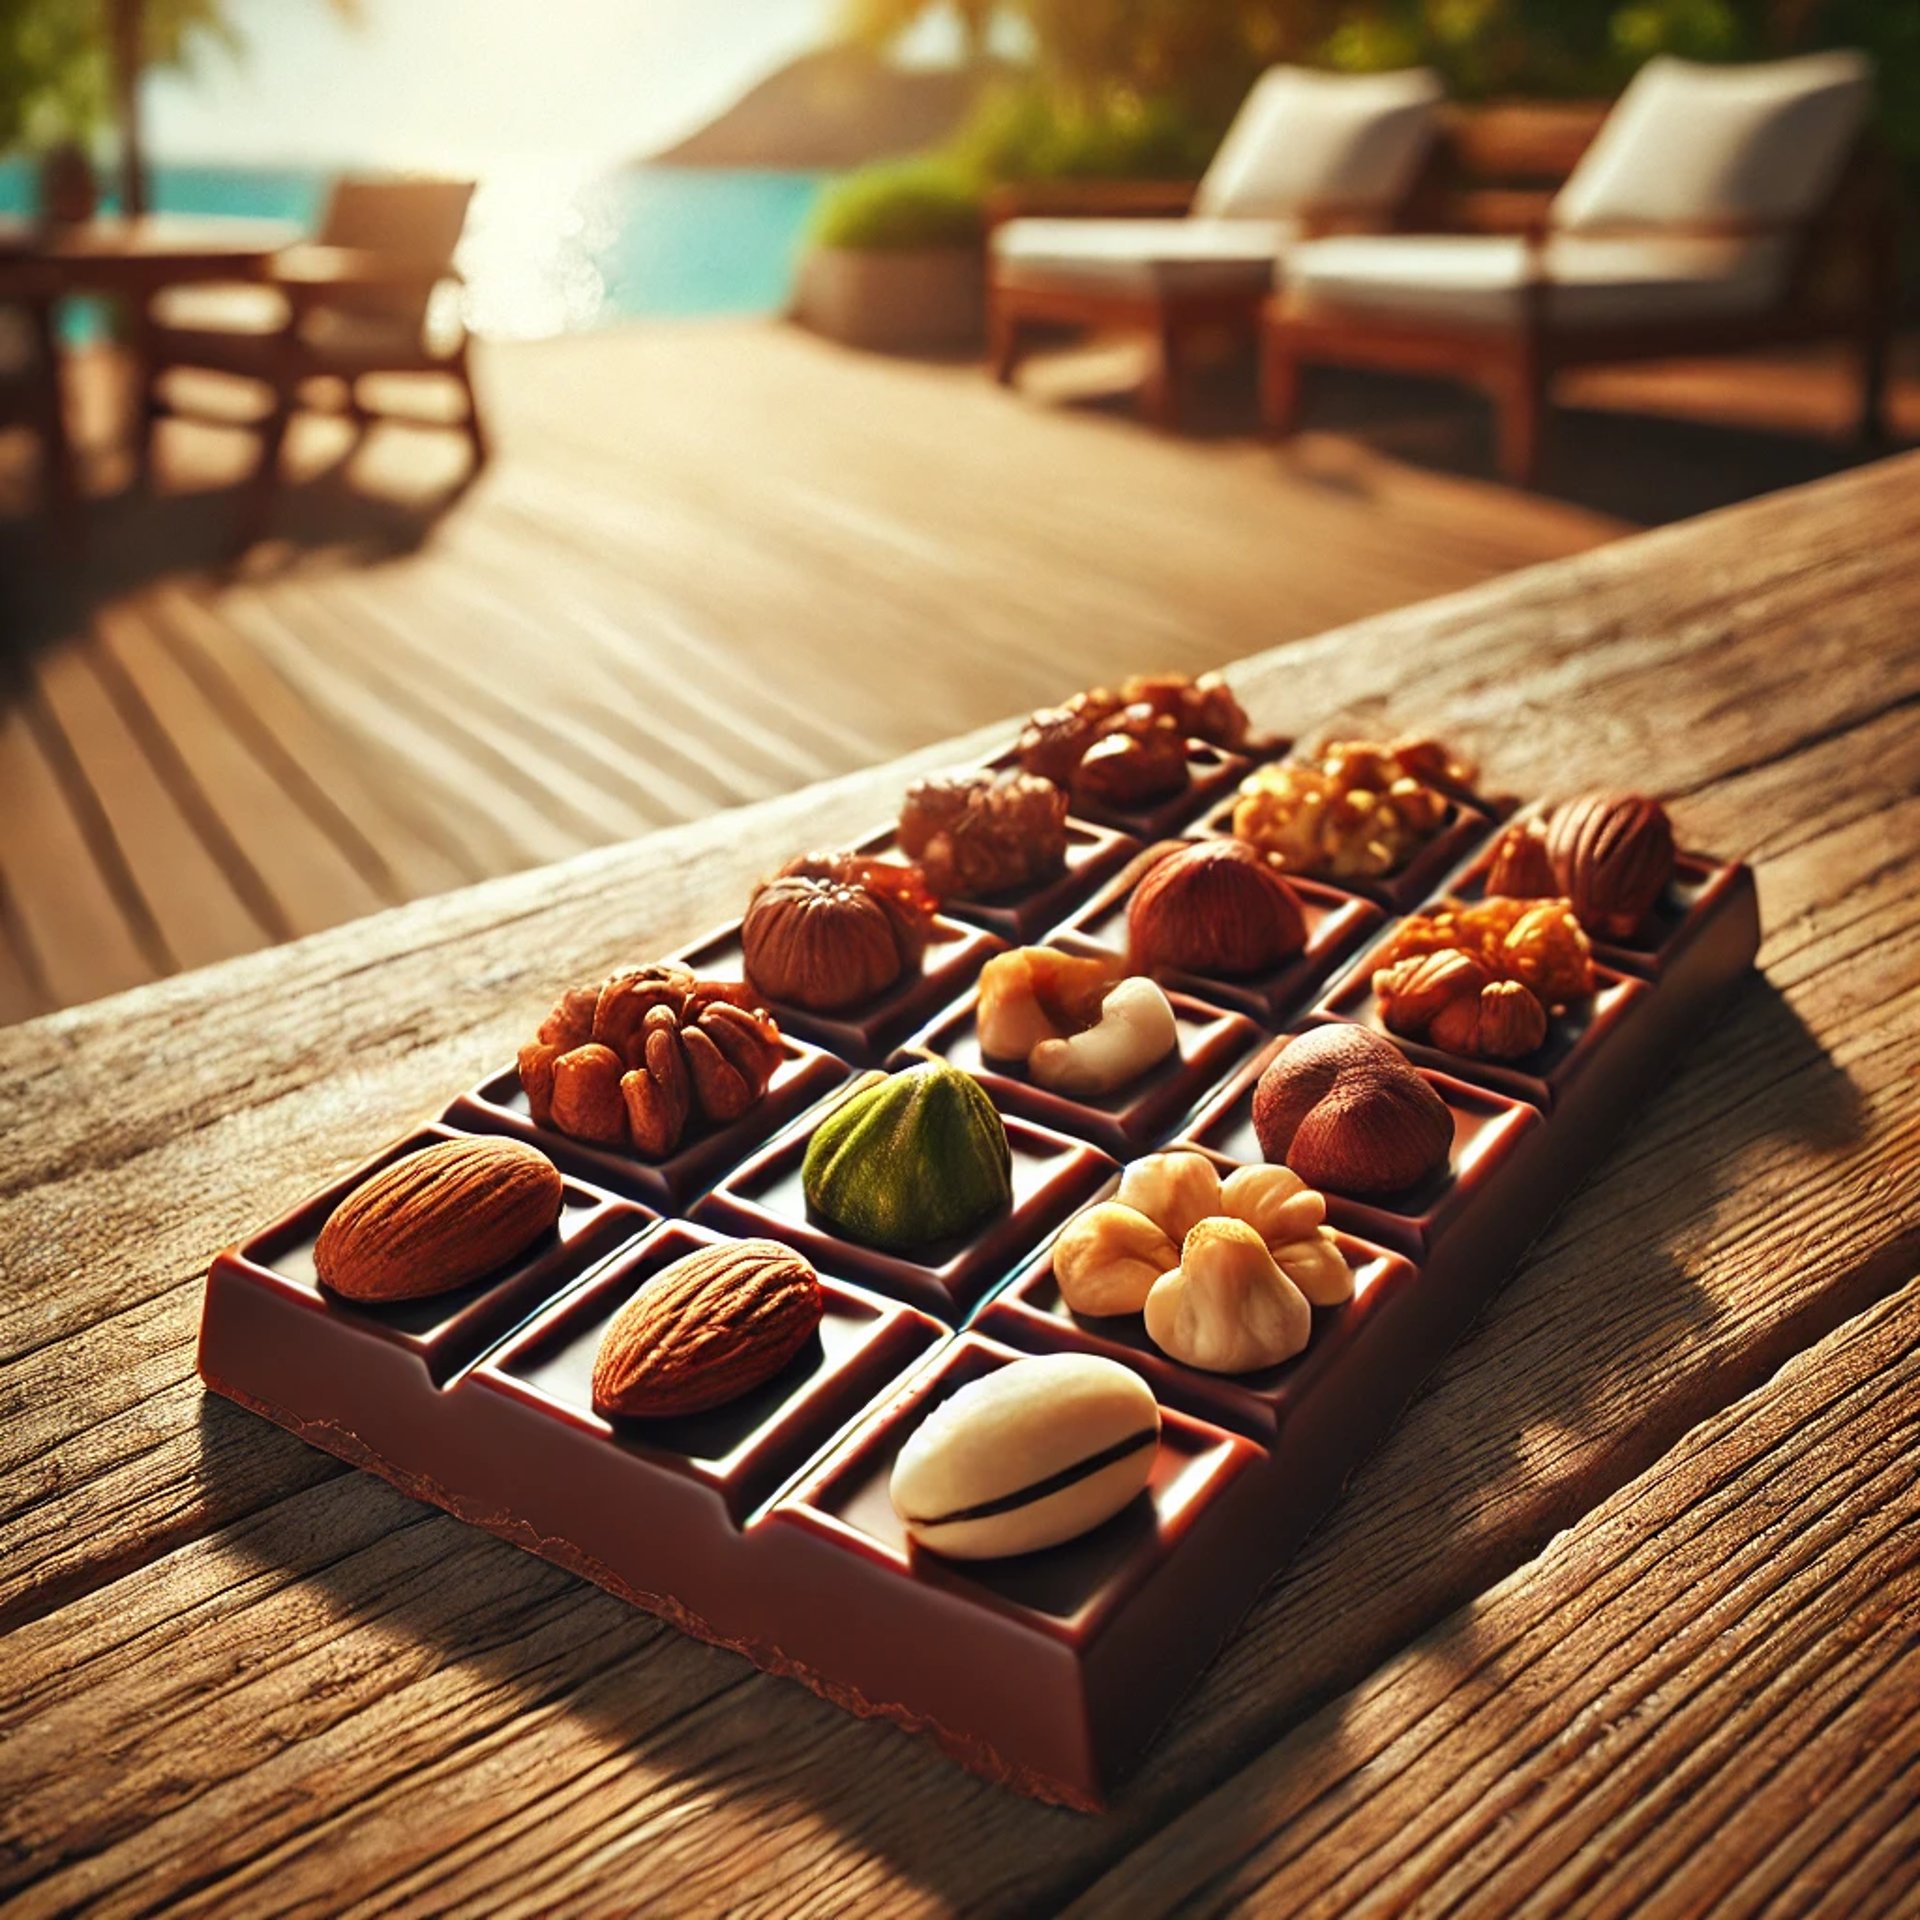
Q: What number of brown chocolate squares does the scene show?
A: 15